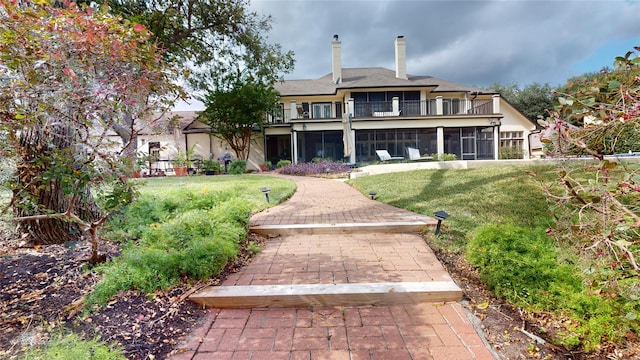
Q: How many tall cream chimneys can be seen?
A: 2